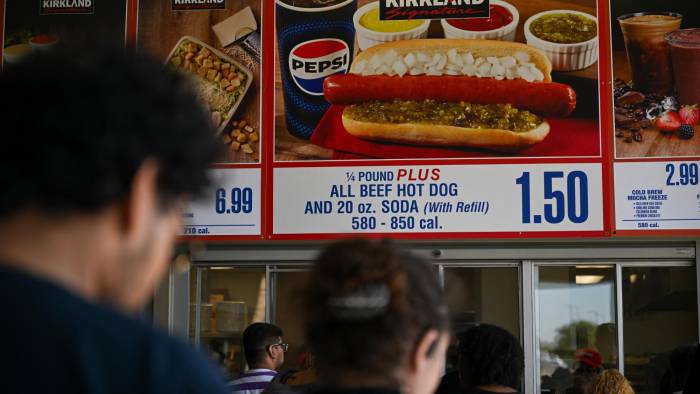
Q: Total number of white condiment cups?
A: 3